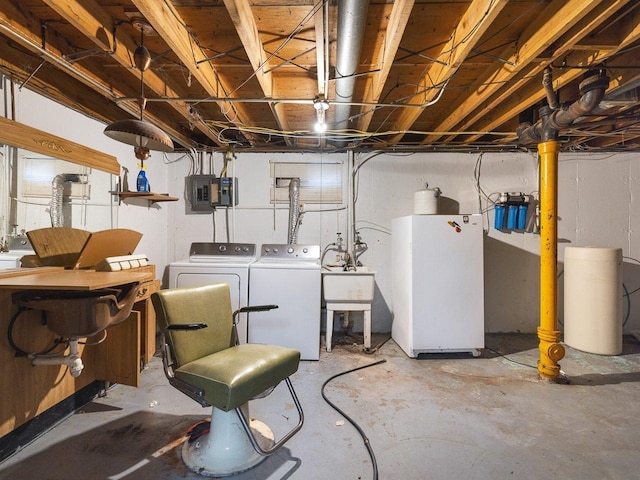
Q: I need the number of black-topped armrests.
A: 2